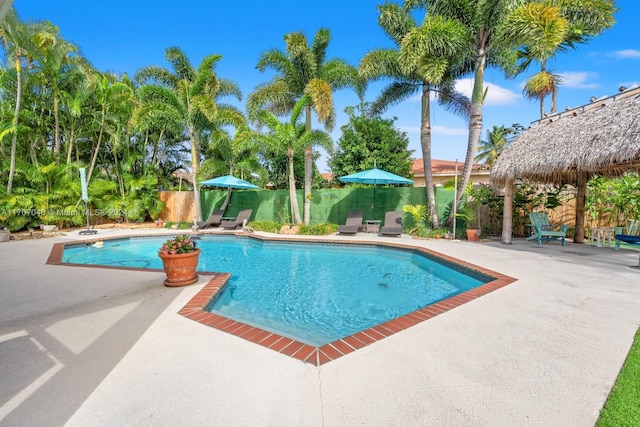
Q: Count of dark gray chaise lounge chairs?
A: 4